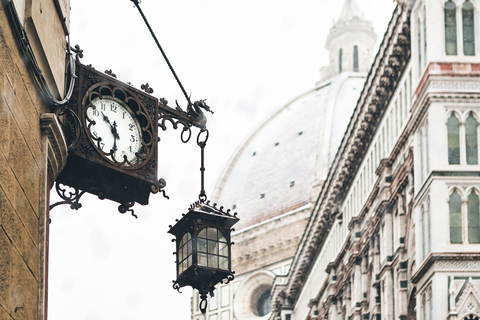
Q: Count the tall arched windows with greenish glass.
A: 6